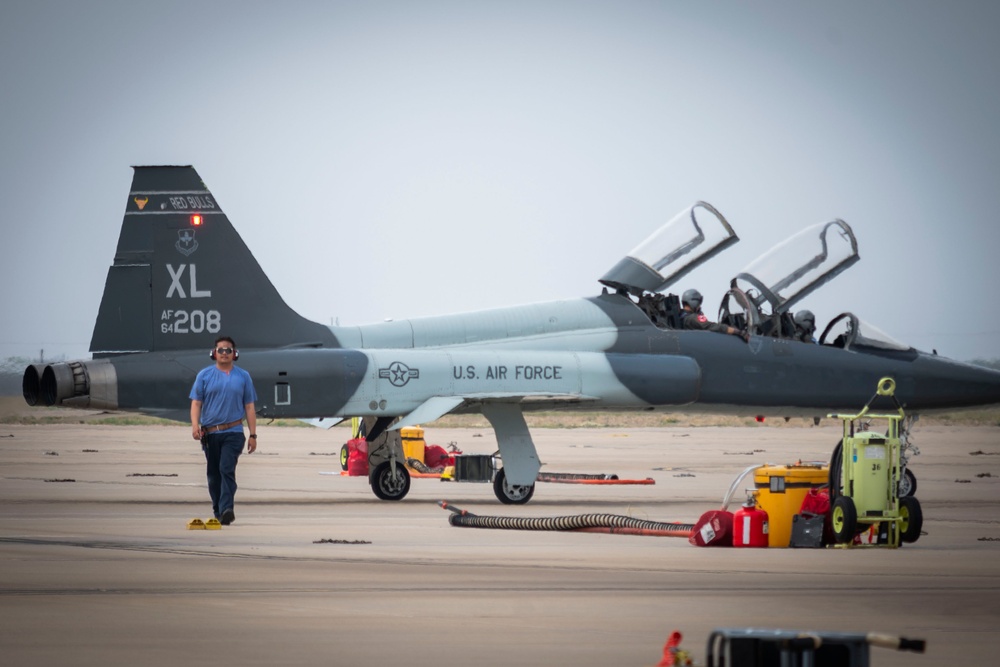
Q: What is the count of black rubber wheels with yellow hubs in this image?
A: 3